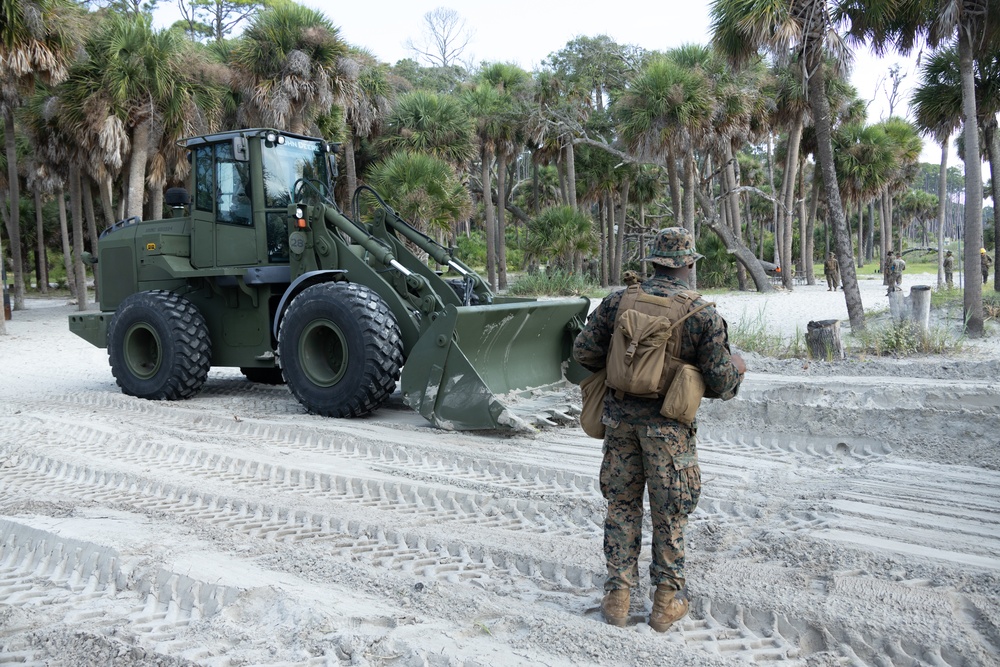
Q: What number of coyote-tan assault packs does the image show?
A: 1